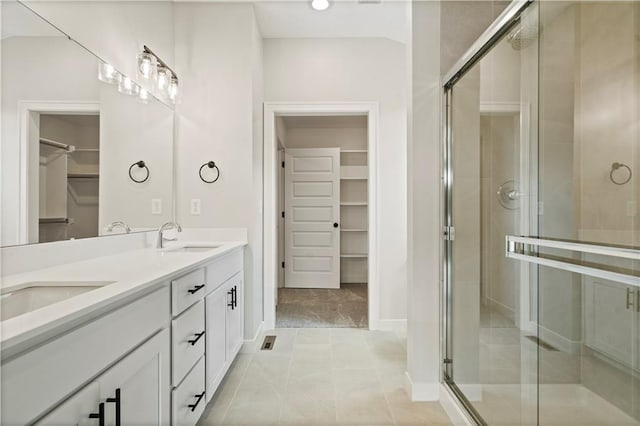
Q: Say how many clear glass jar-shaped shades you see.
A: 3